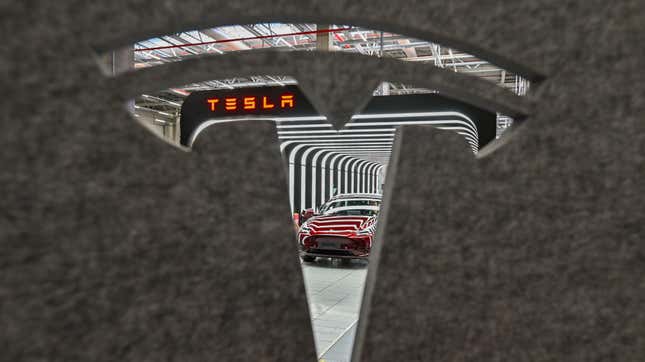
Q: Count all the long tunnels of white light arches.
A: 1